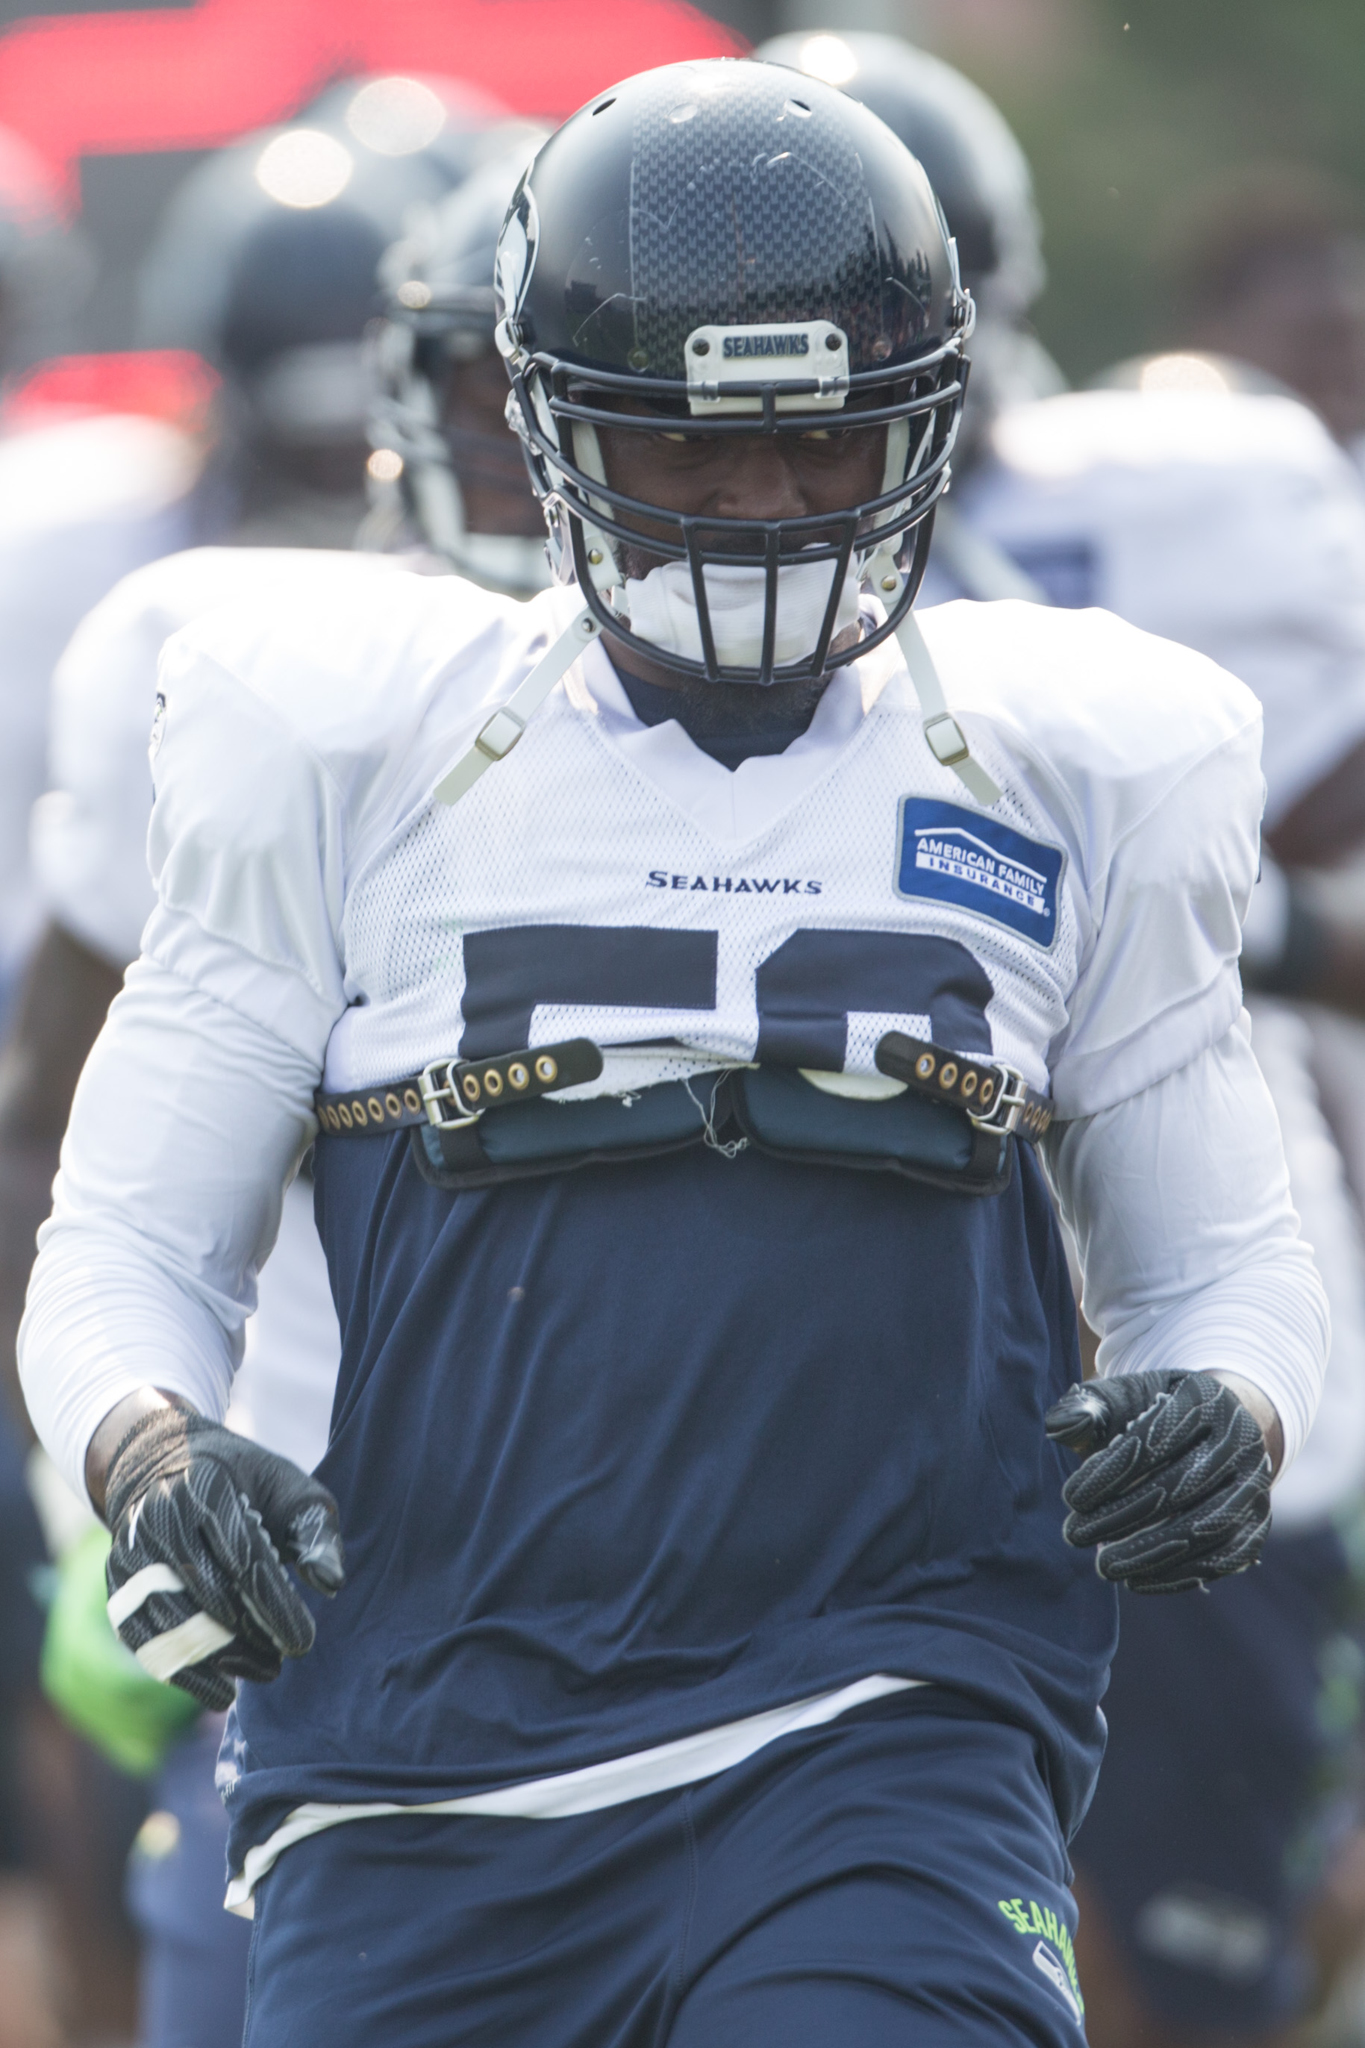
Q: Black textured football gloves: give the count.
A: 2